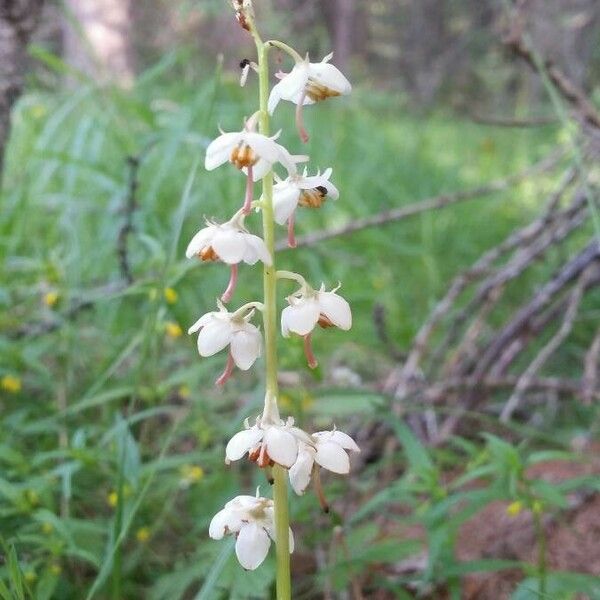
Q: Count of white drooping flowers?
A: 9